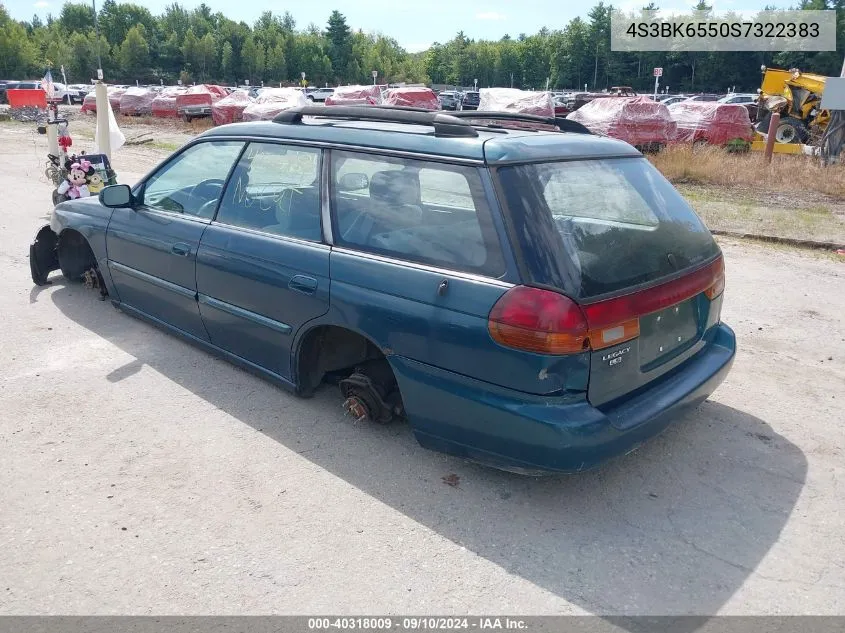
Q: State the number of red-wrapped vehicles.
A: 11